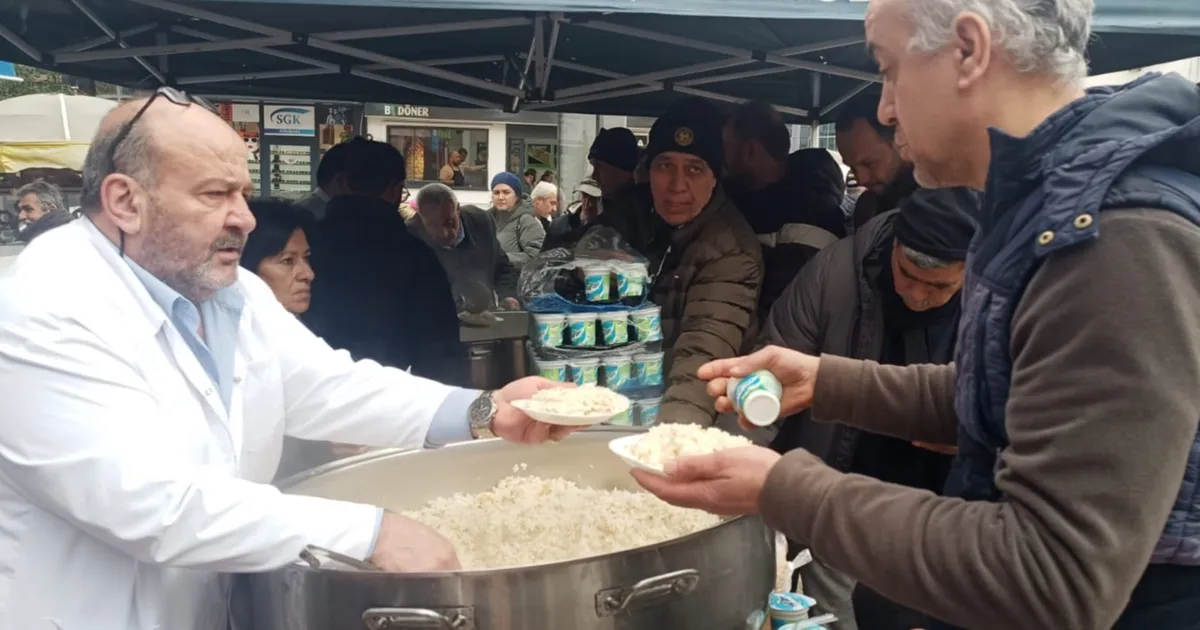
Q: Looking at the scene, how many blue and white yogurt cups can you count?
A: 15